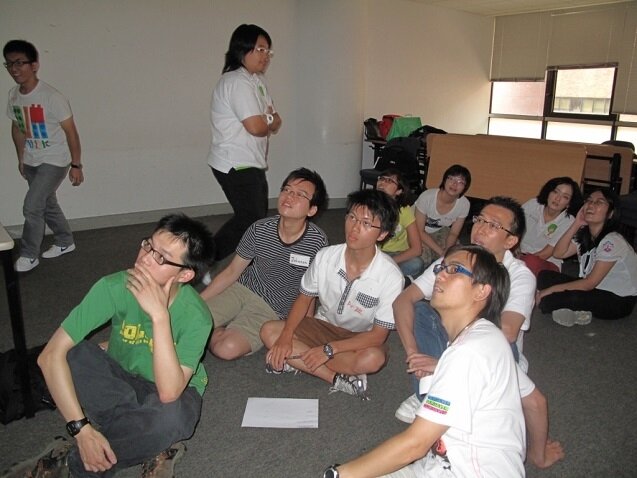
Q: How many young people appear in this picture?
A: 11